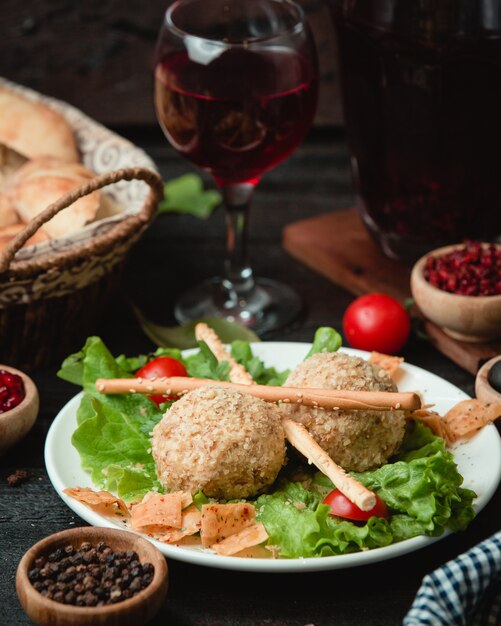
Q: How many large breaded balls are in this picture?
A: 2